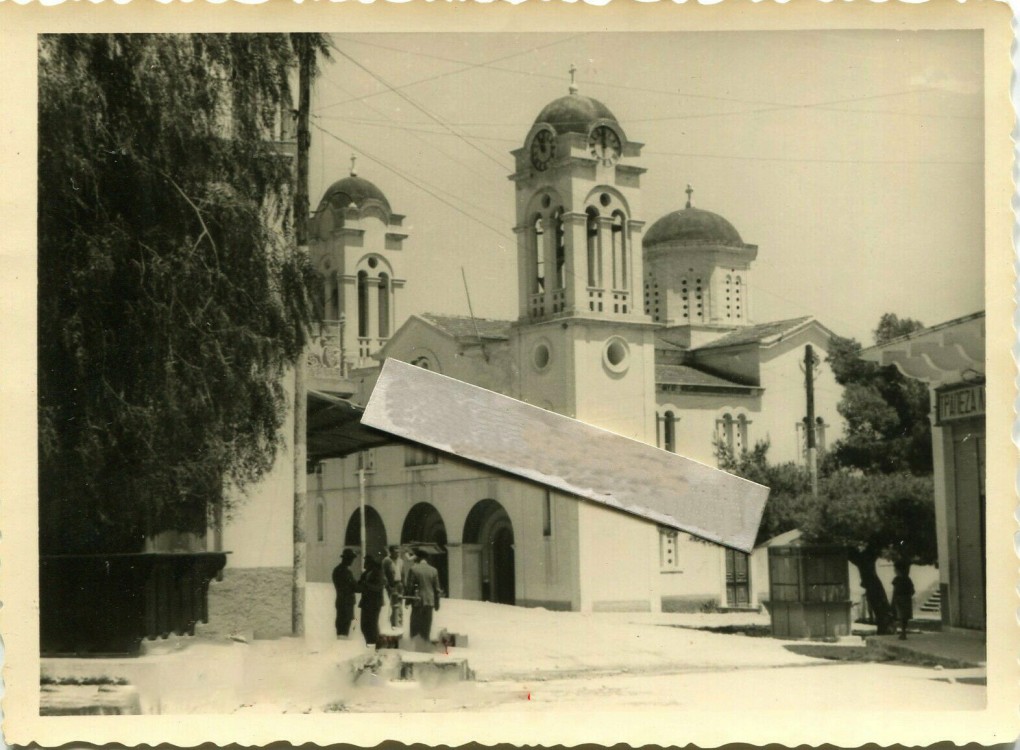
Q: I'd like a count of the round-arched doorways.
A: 3